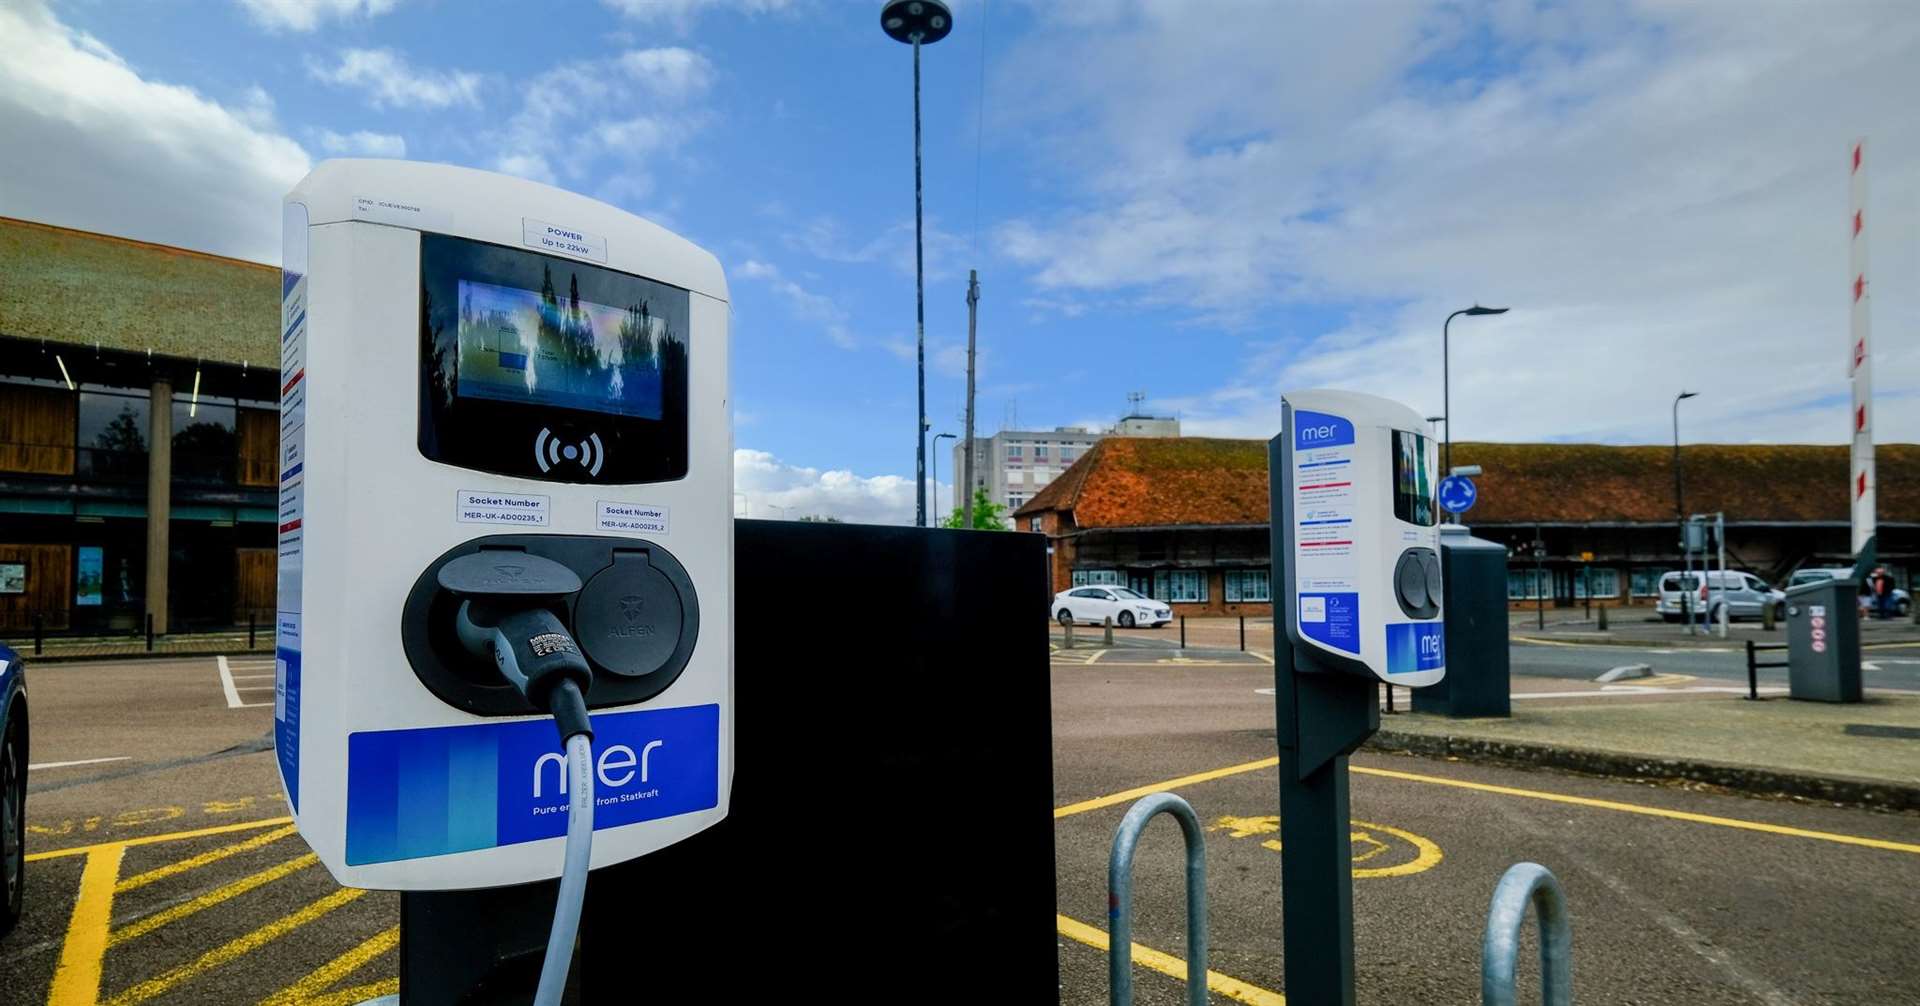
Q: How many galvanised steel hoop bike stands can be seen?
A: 2